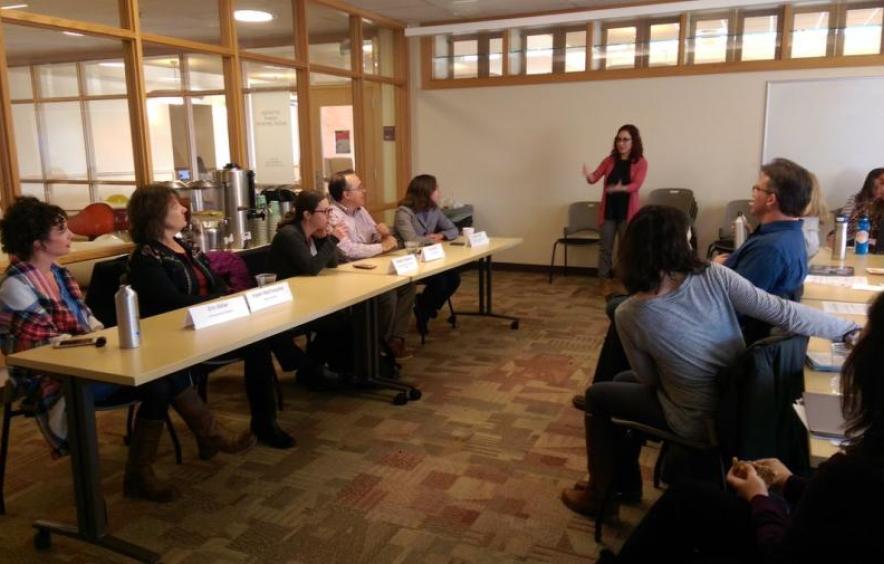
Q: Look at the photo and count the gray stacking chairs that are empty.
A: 3